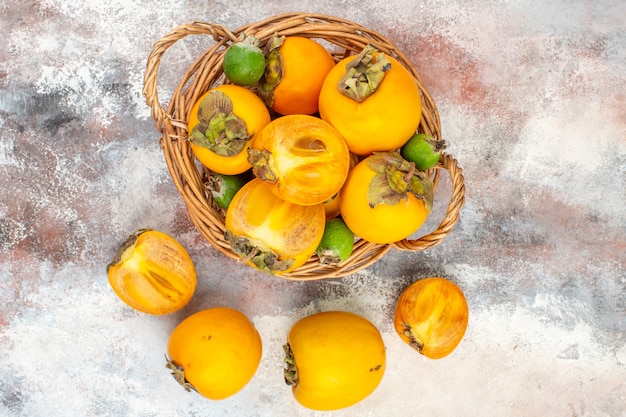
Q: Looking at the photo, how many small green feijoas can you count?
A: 4